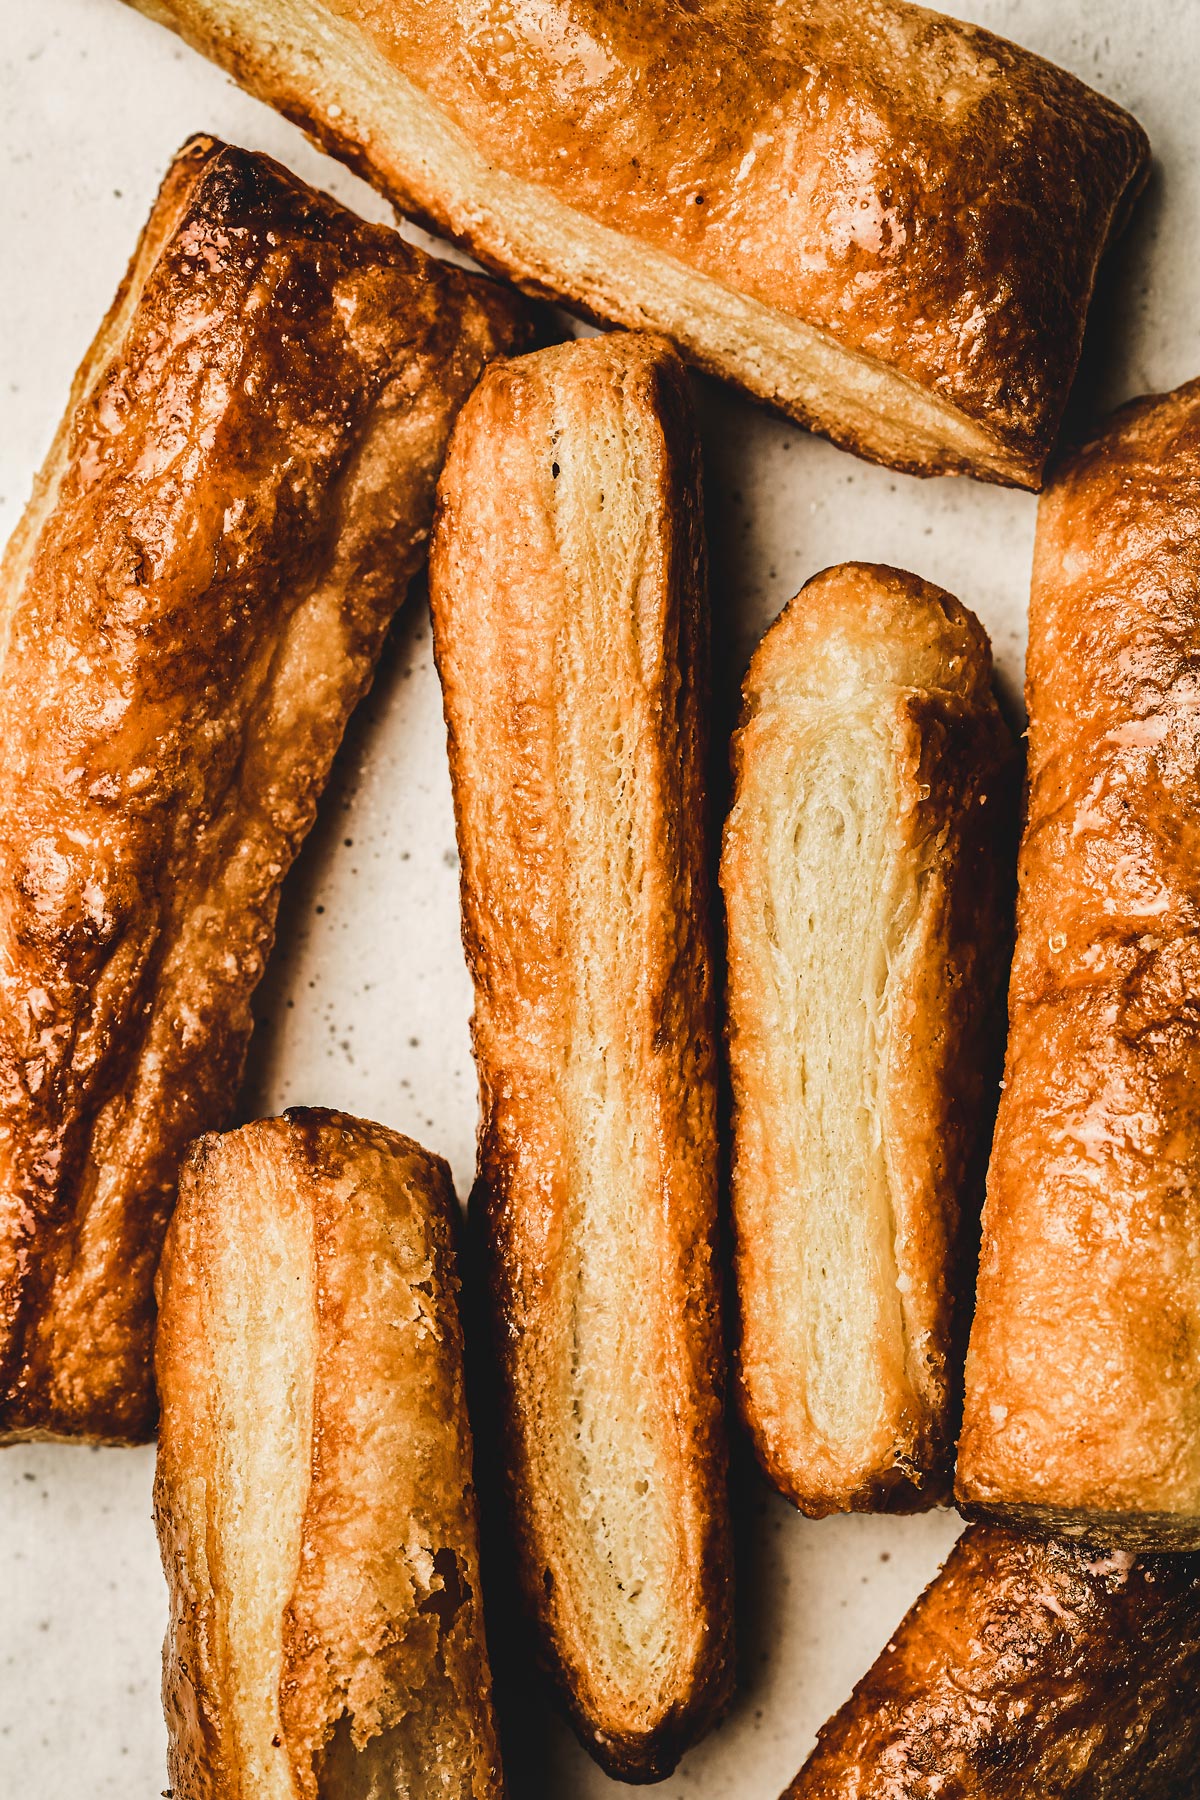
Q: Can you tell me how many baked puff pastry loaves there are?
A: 7